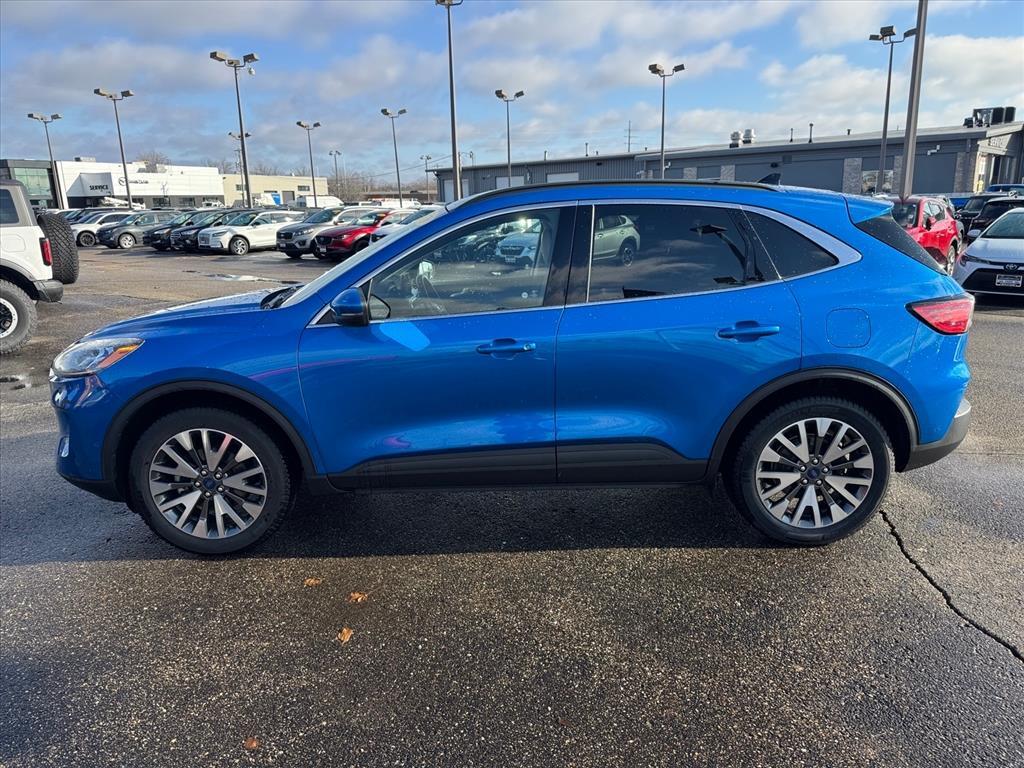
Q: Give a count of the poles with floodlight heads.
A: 12